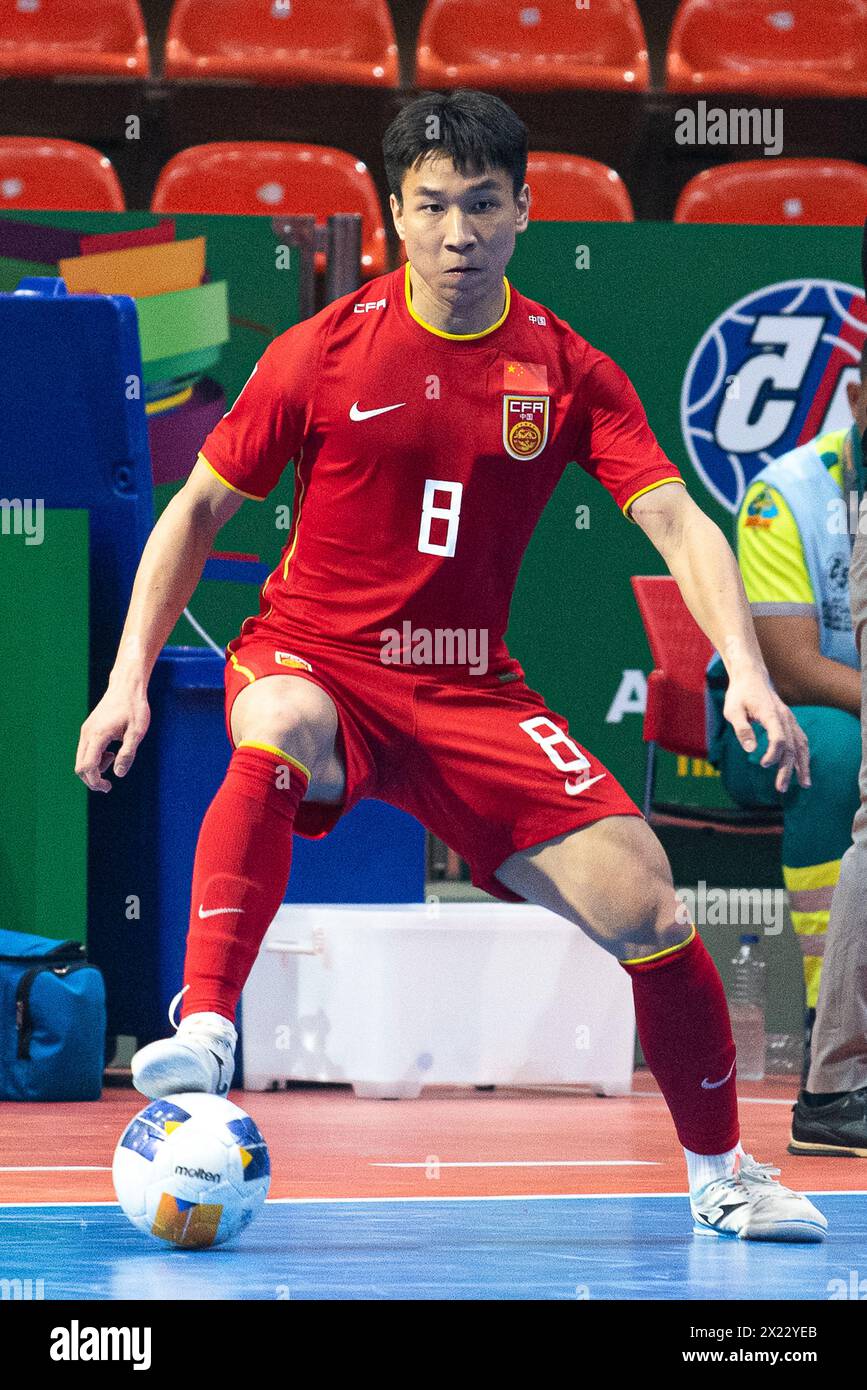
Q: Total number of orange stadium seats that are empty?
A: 8